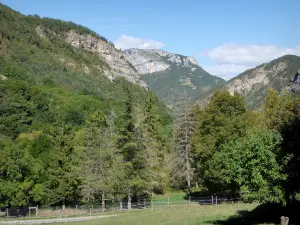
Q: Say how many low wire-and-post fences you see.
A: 1